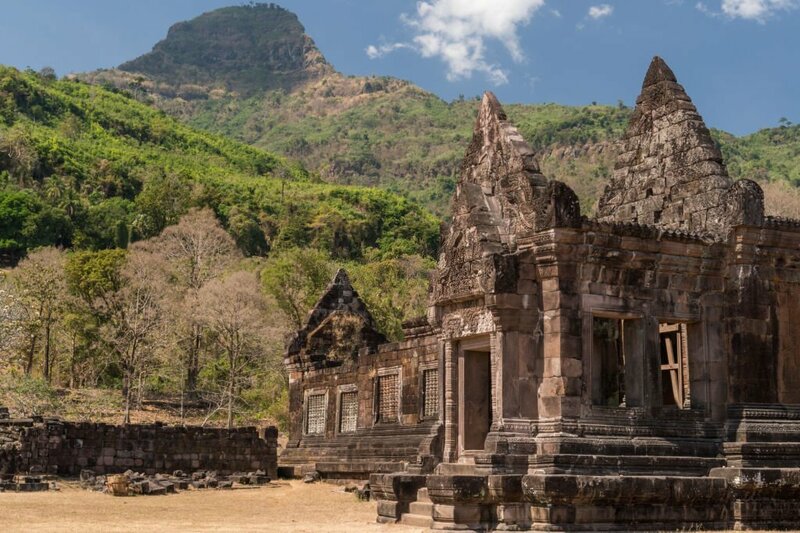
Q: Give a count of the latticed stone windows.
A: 4